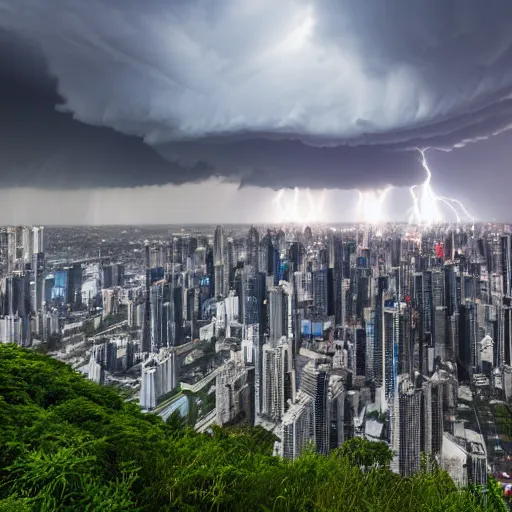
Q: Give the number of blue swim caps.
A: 0